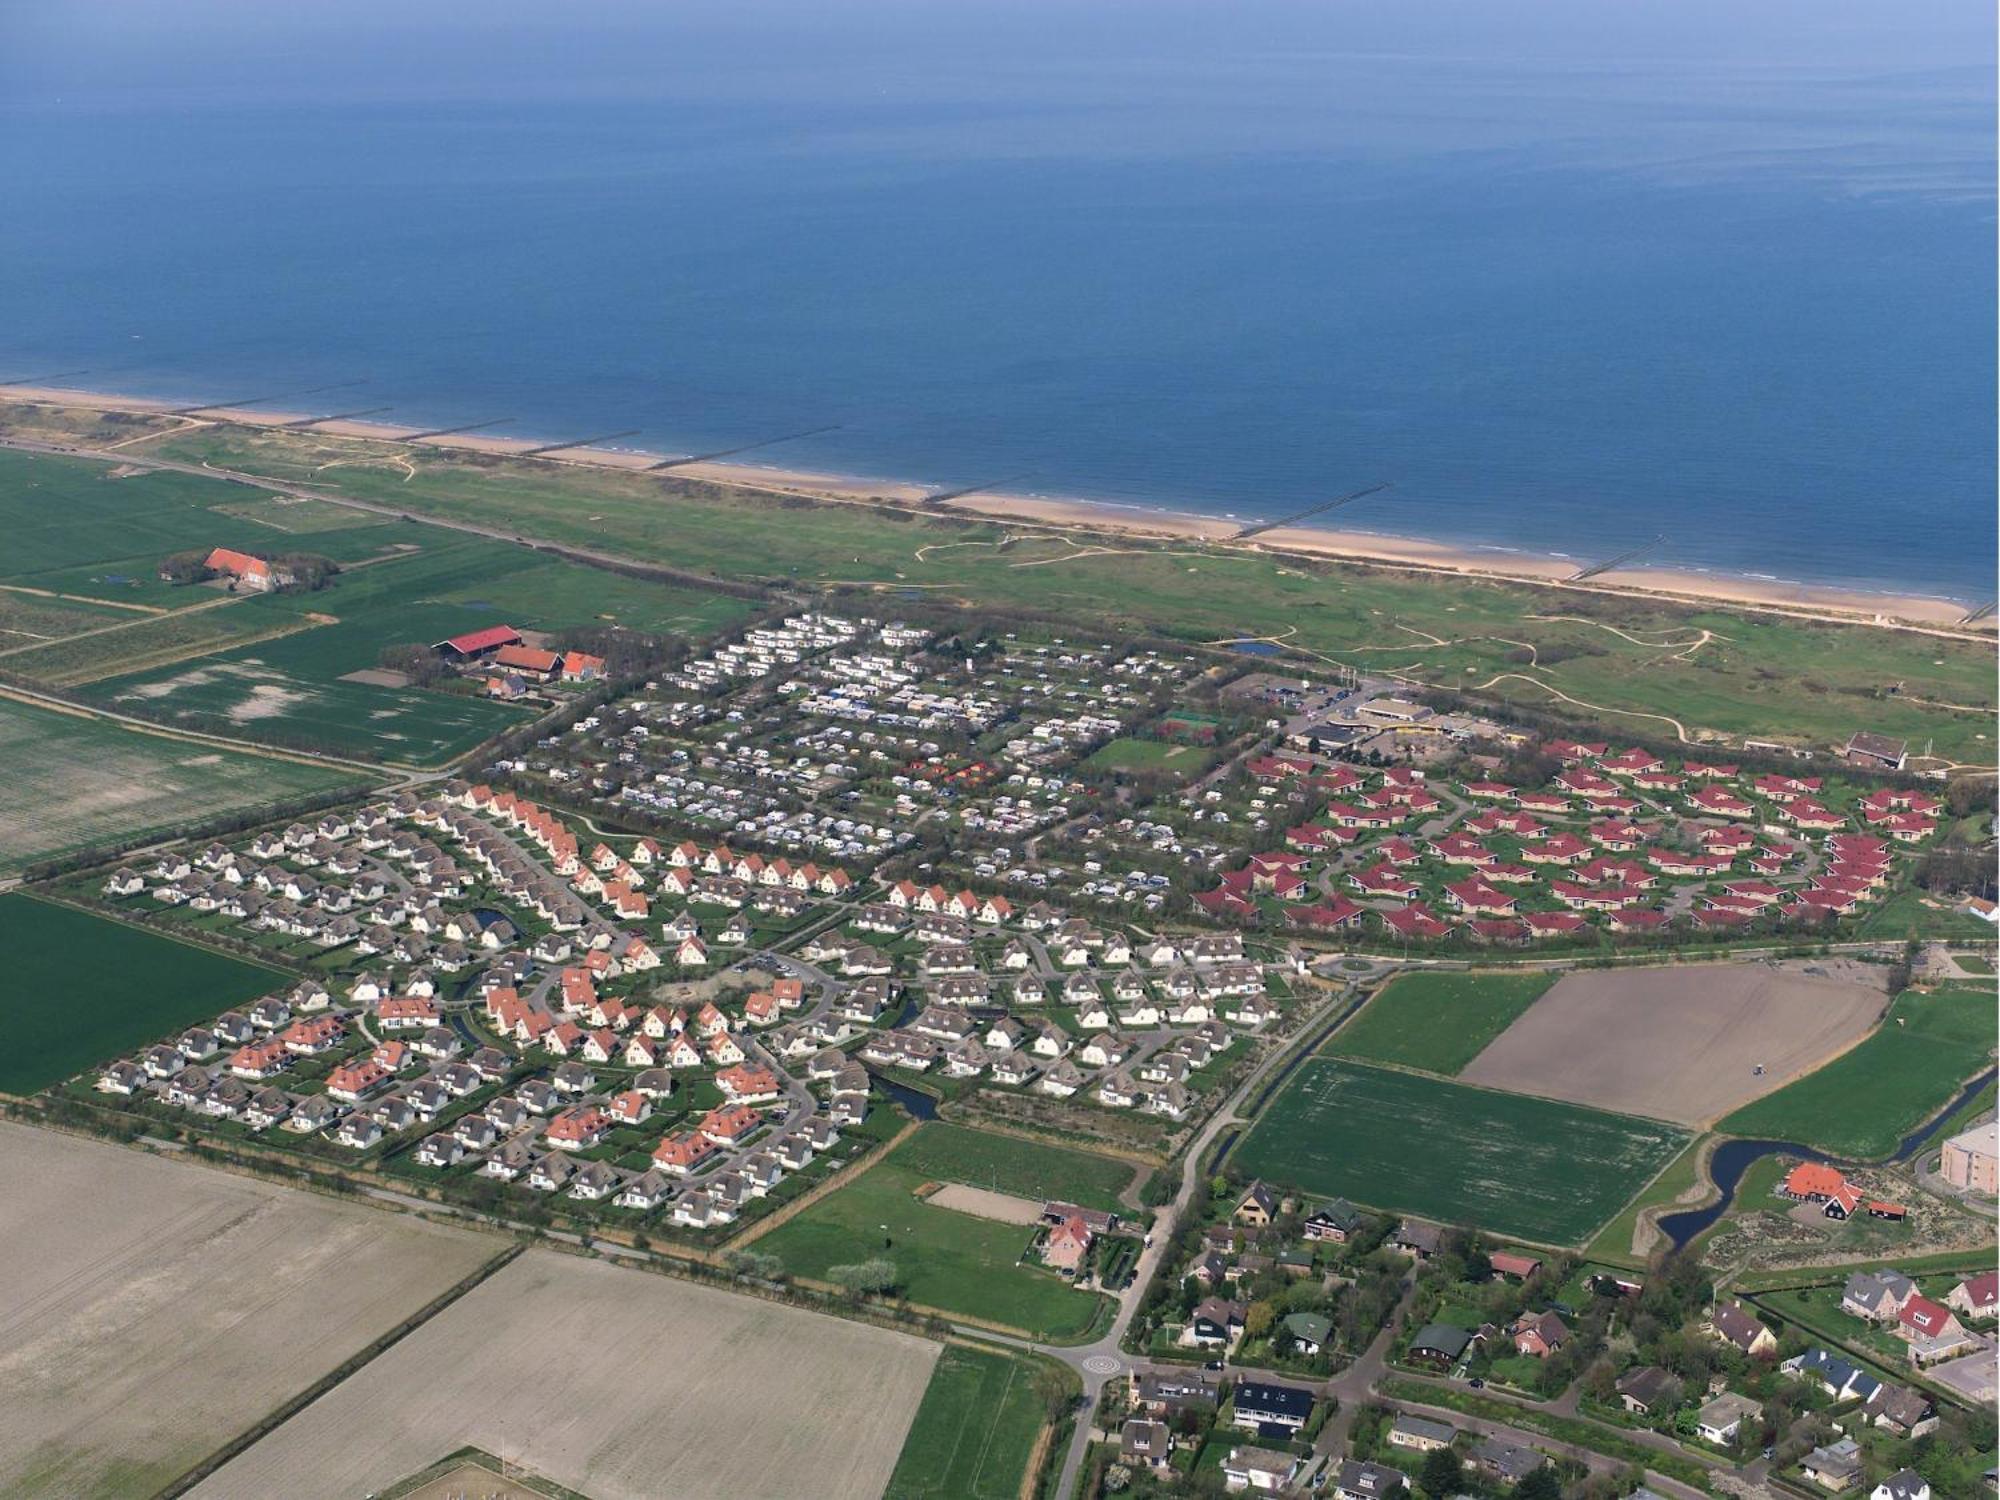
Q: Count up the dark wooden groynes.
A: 10